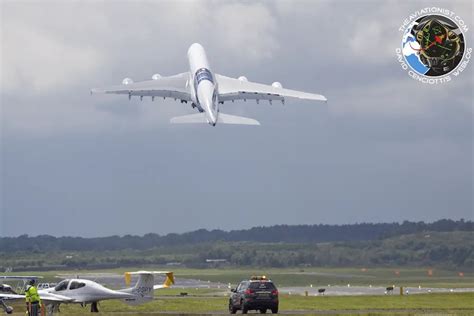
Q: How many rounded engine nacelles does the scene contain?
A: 4